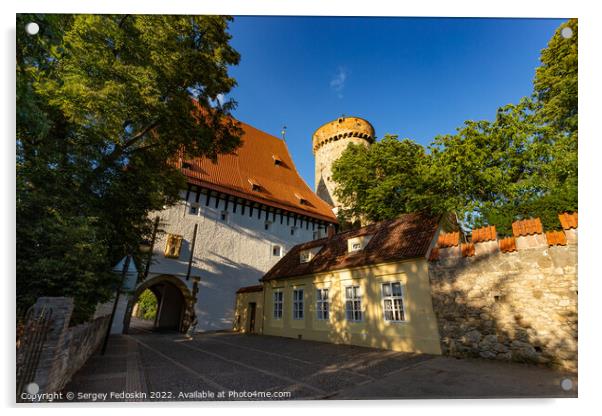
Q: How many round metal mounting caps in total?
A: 4